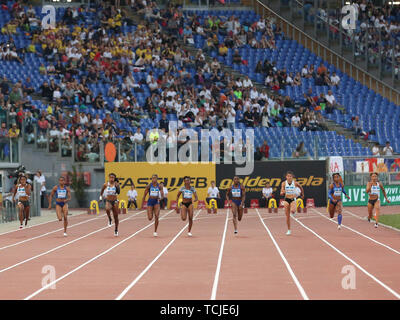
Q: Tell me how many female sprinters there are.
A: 9